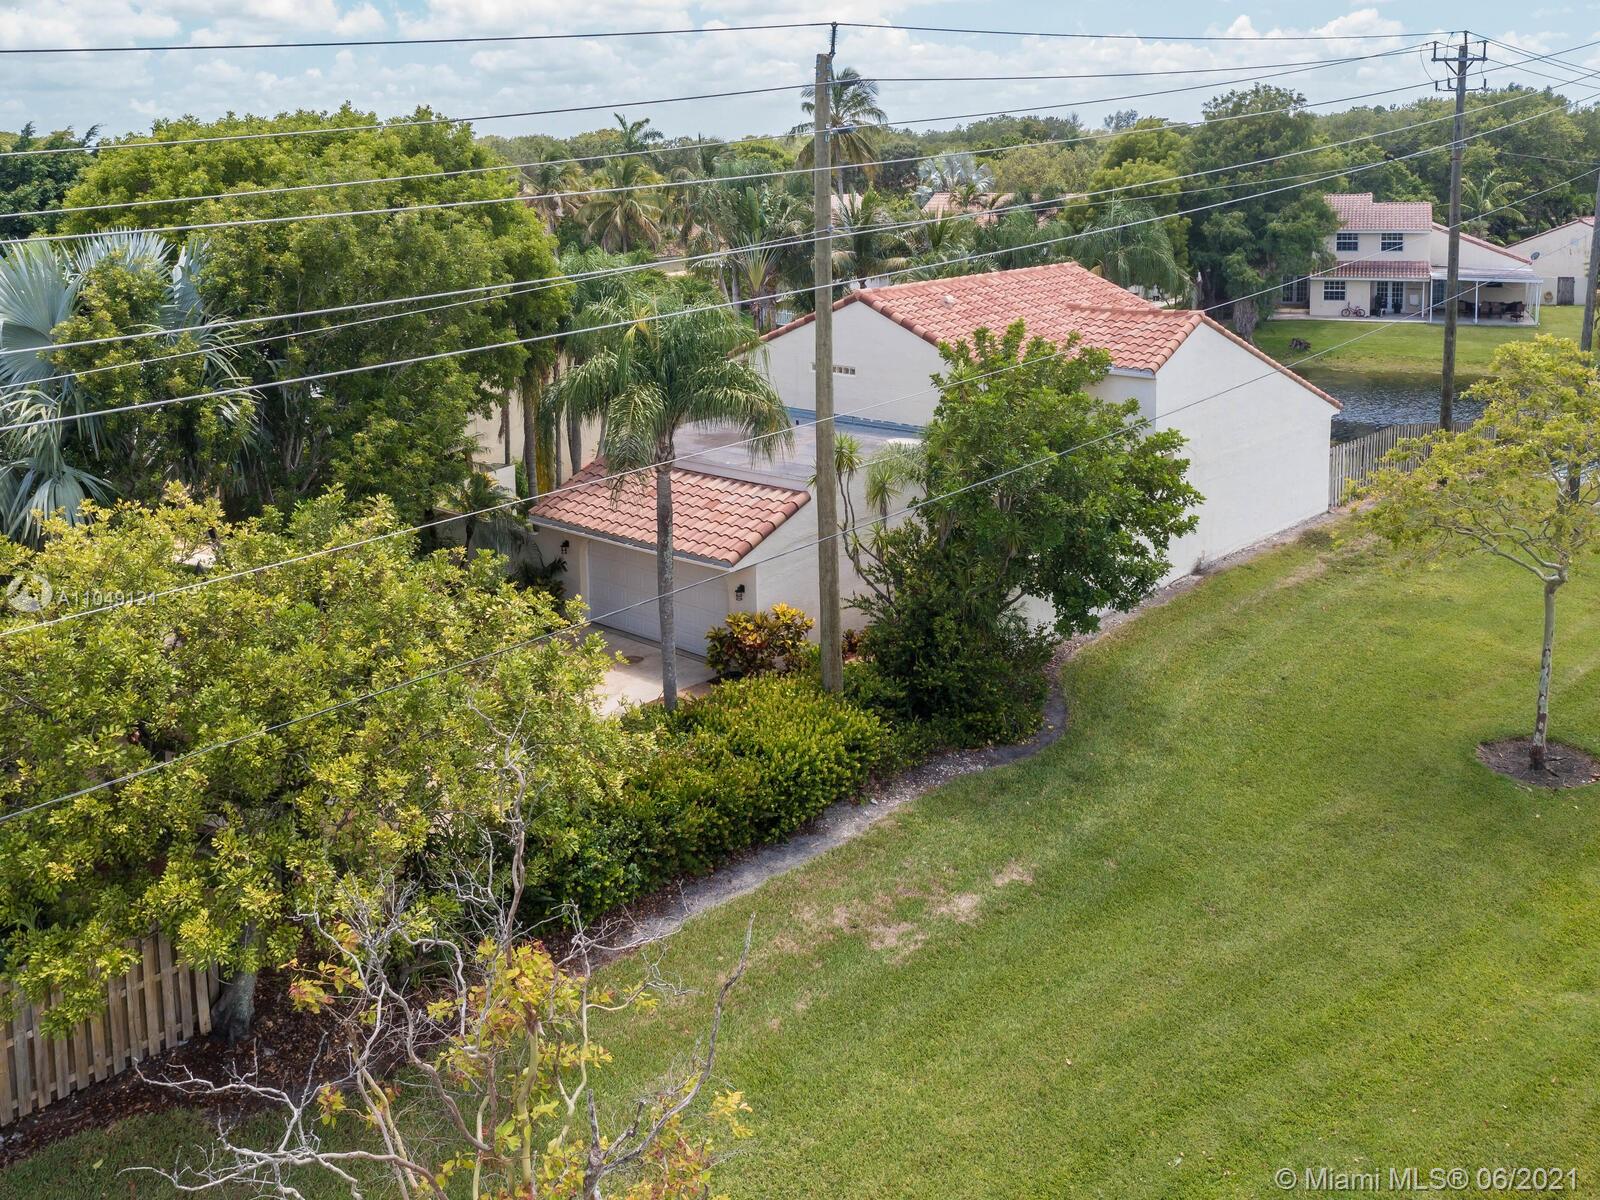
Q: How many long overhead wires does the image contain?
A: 9